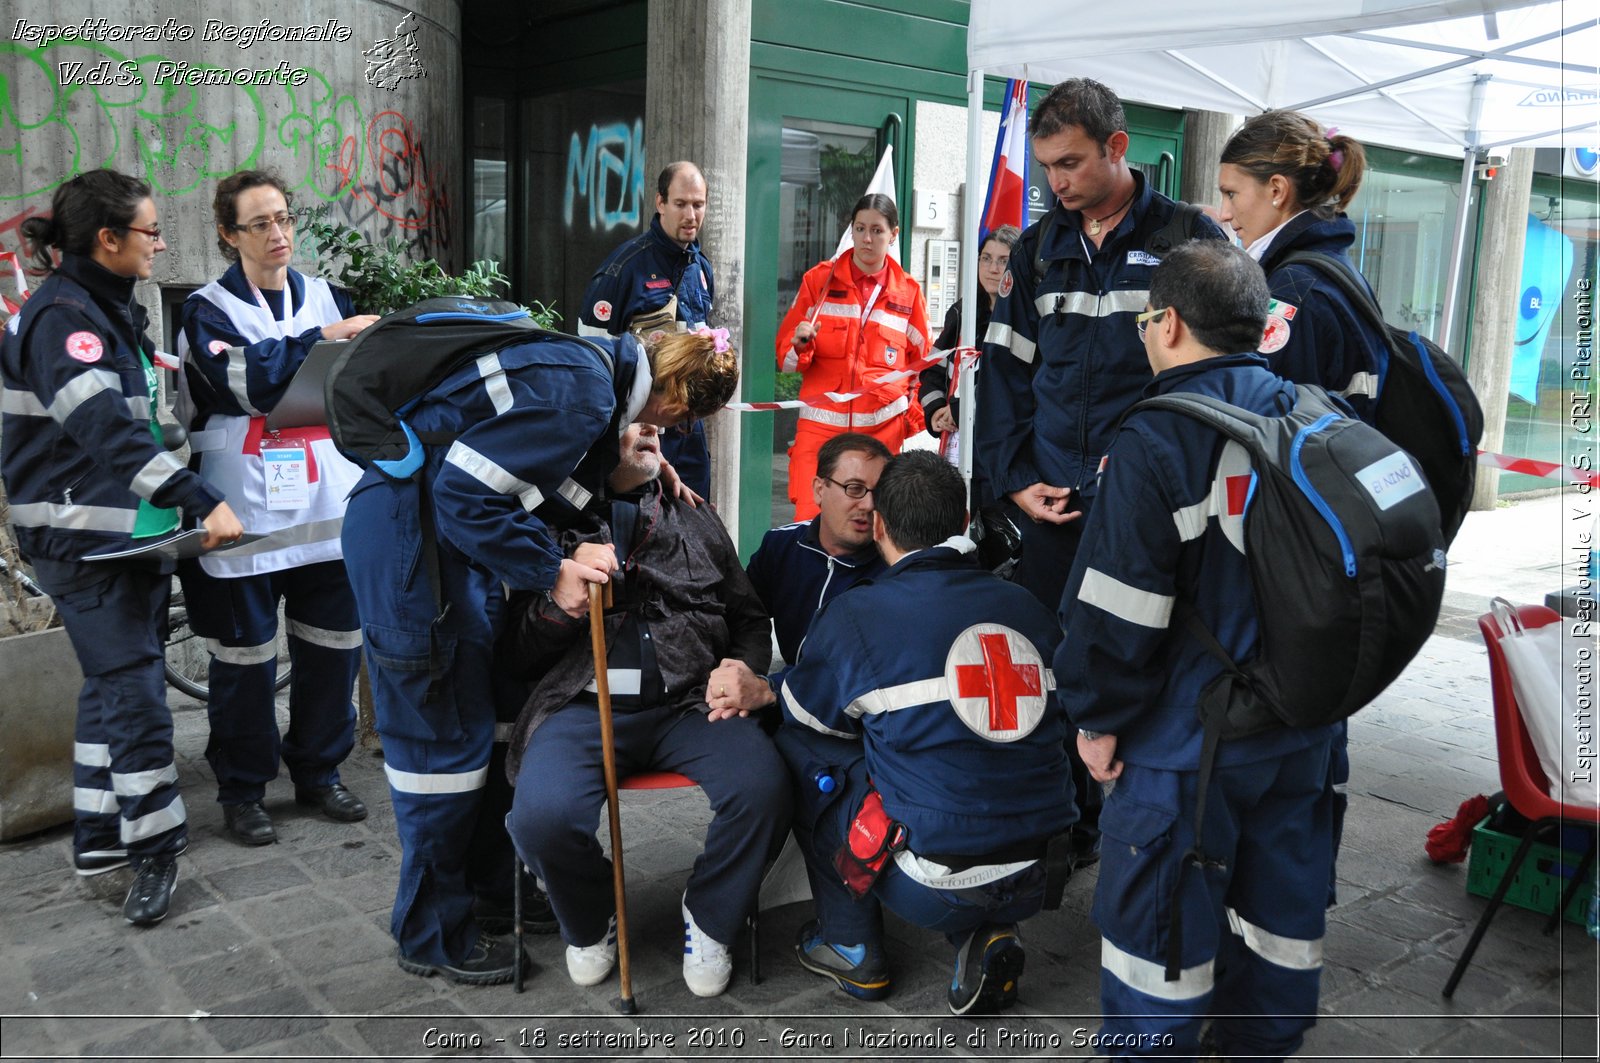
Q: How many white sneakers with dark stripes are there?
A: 2